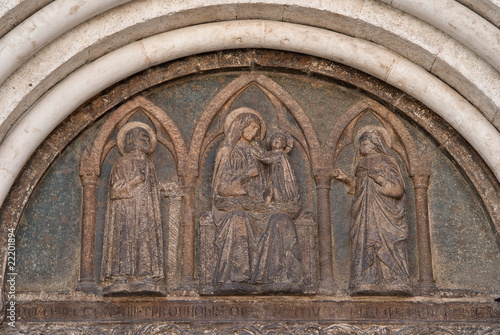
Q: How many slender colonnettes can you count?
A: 4